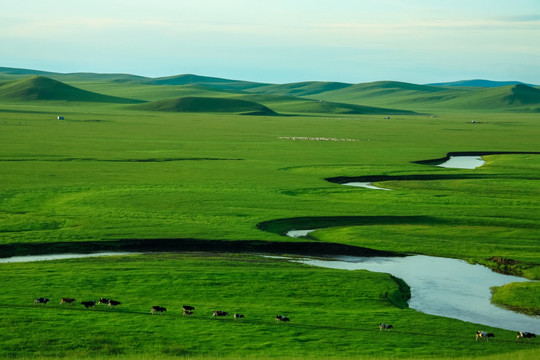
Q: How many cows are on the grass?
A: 14